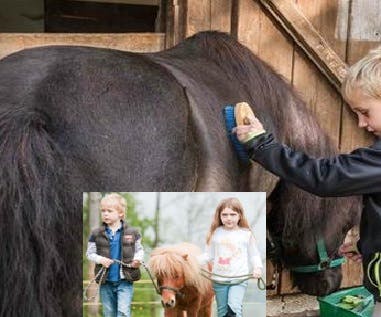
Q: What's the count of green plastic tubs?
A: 1